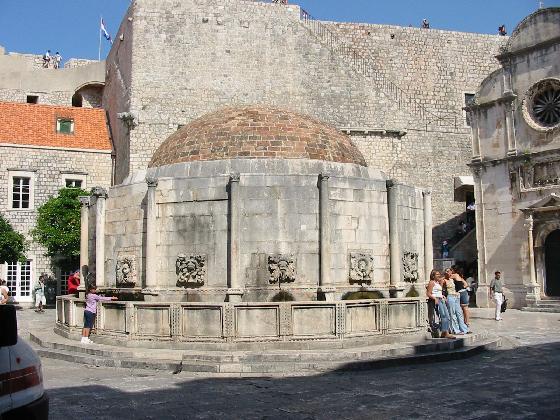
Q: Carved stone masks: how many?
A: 5